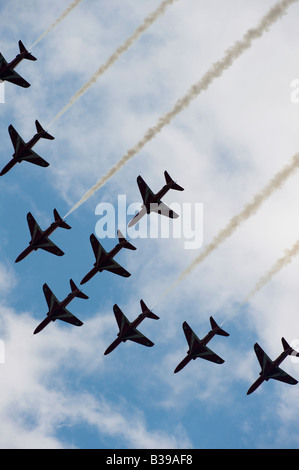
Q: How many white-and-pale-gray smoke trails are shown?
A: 5